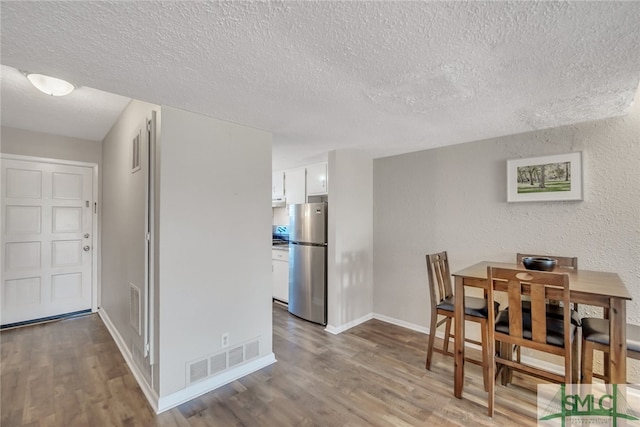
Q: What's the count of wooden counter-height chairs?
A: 4